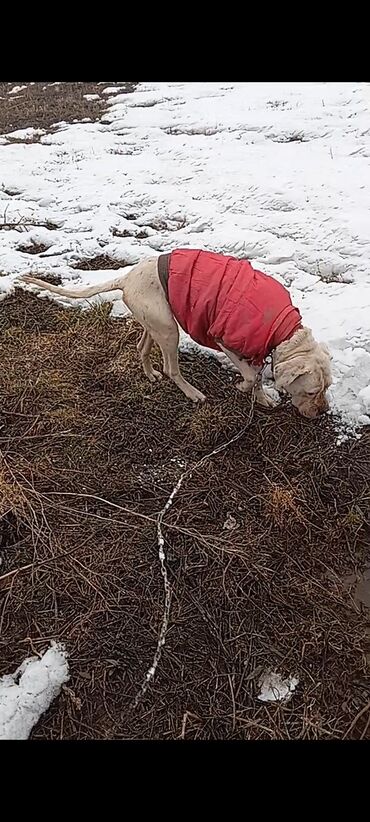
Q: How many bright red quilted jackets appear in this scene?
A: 1